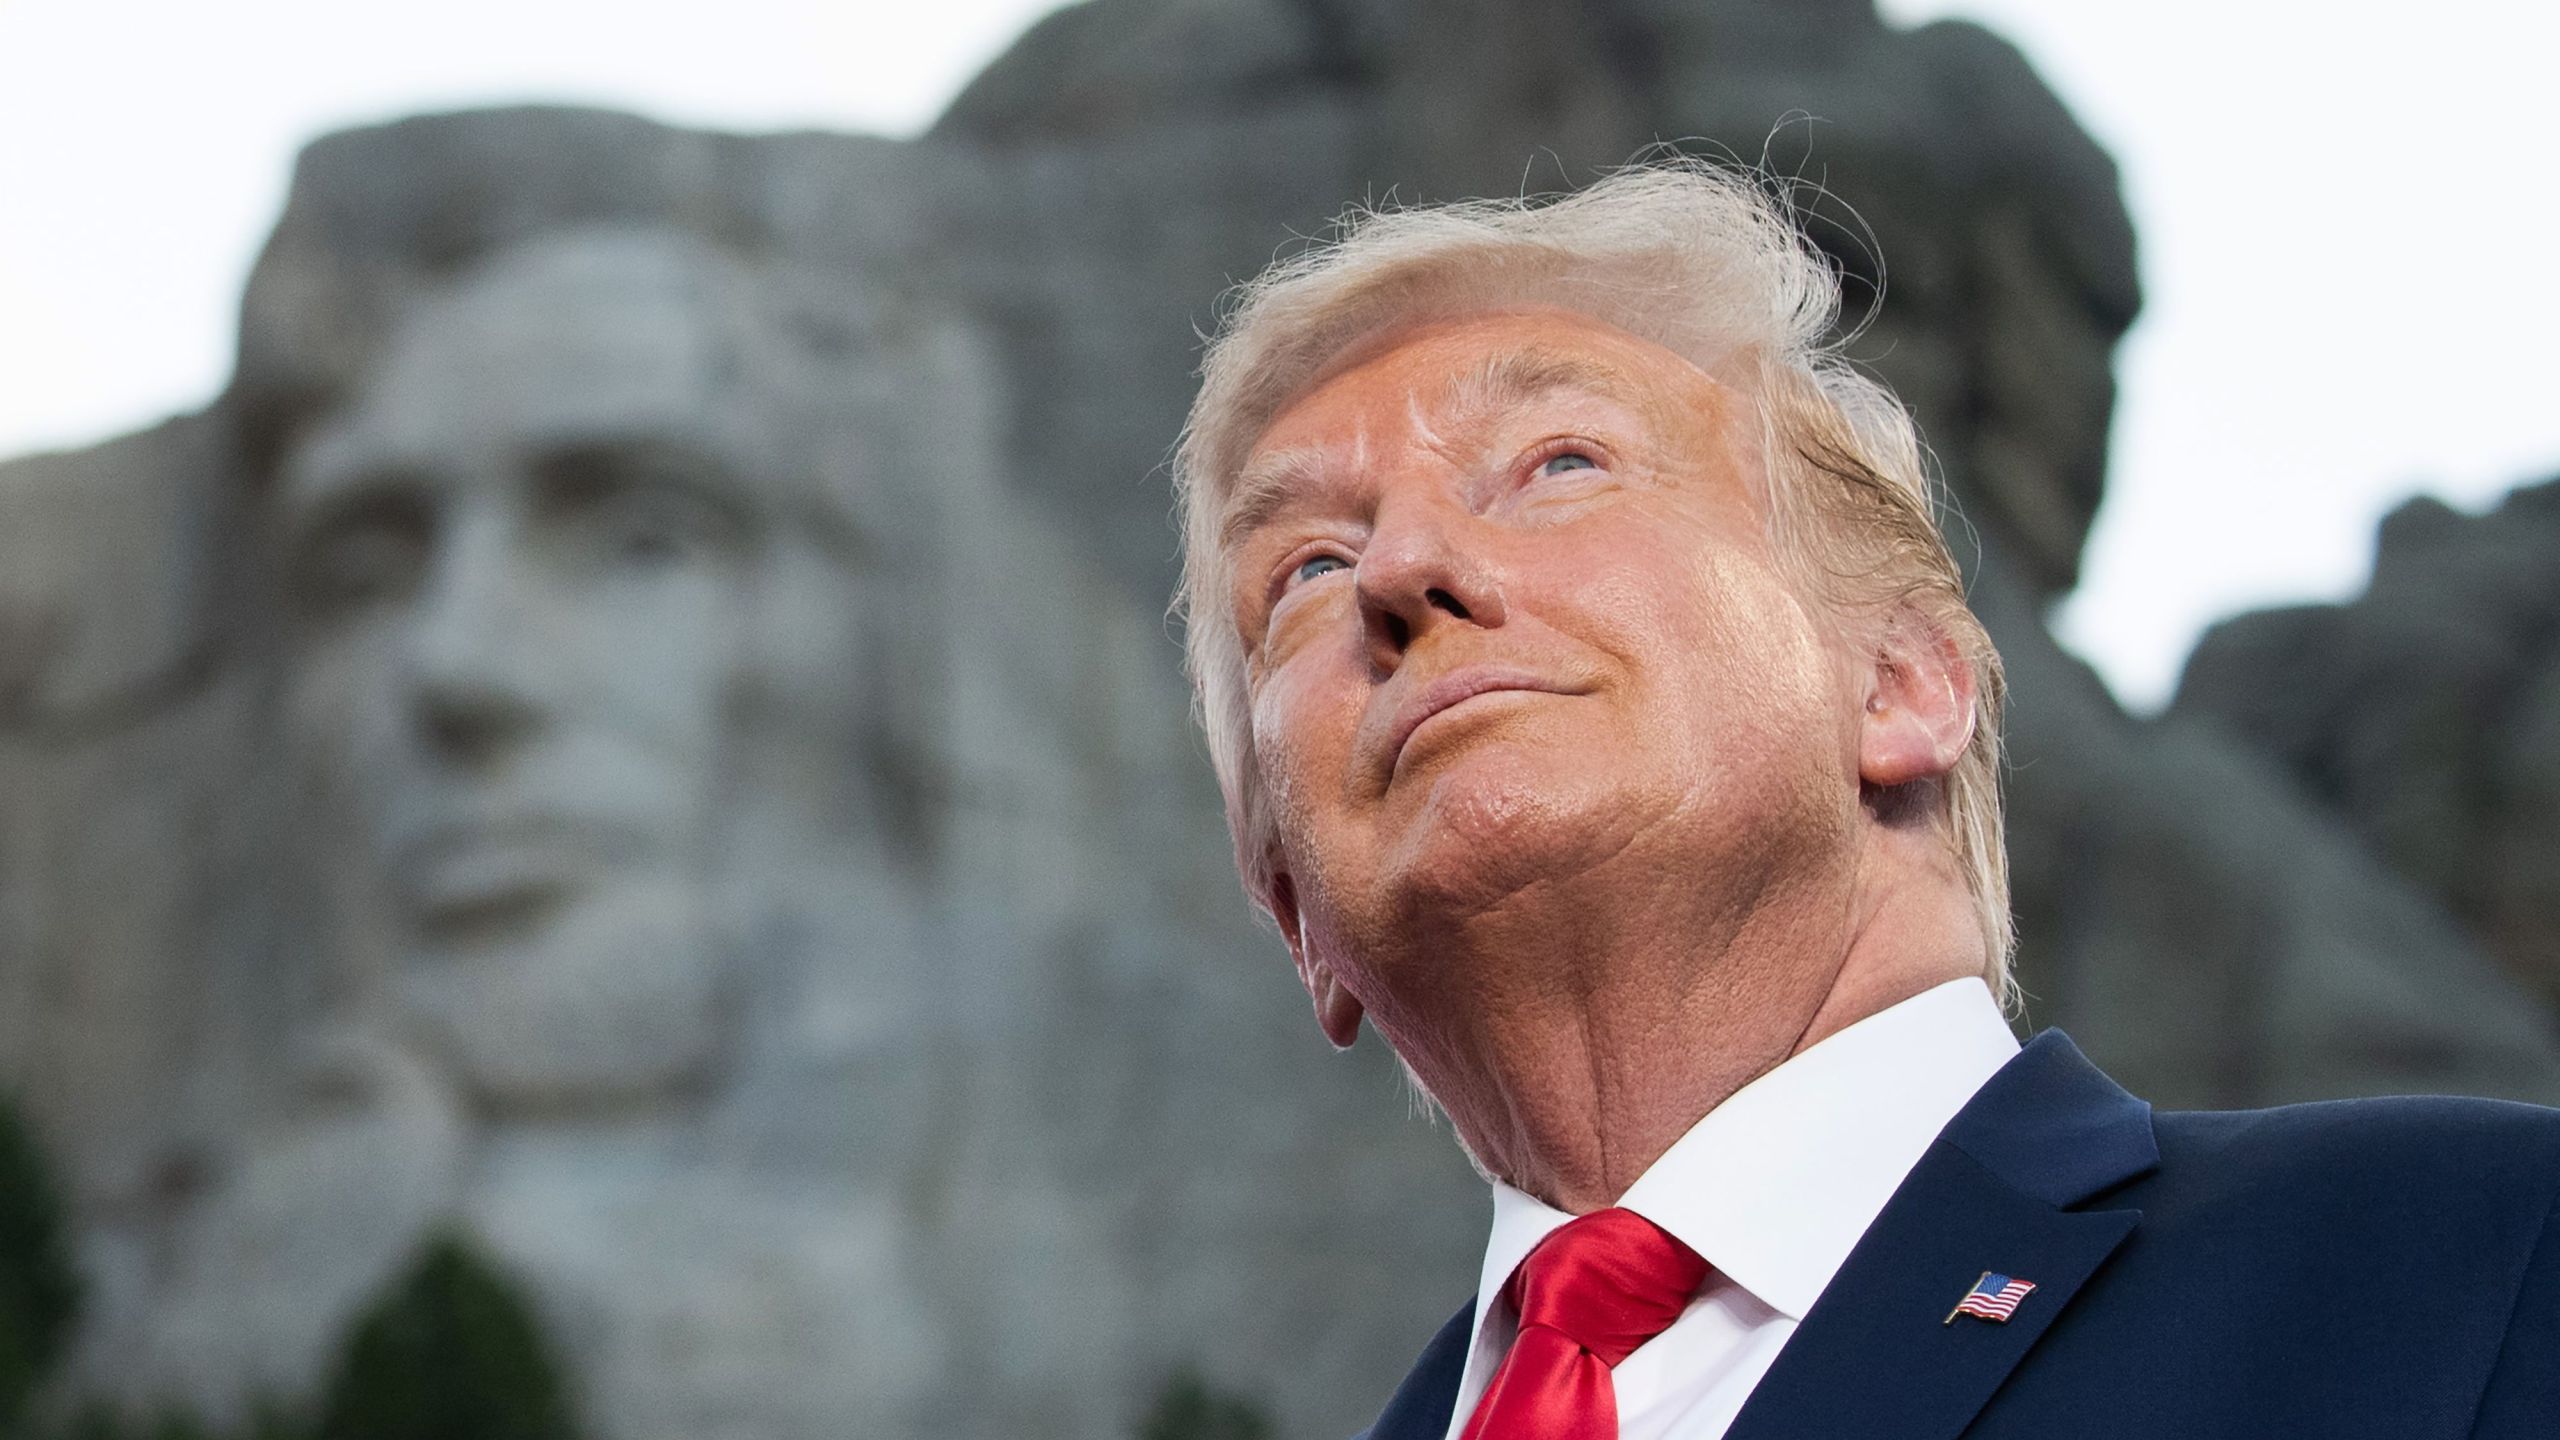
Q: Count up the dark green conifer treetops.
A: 3